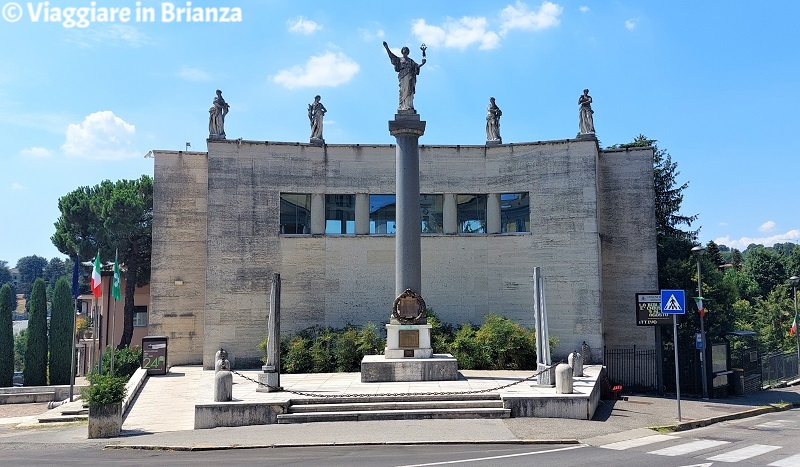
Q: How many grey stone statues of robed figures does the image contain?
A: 5